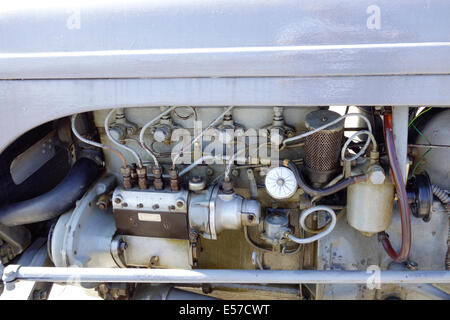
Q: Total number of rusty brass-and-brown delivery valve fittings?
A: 4